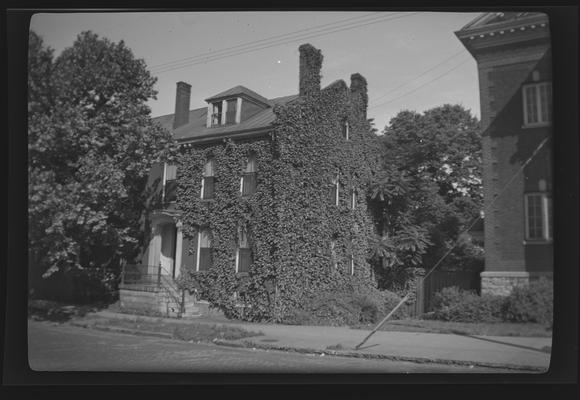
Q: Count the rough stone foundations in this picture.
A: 1